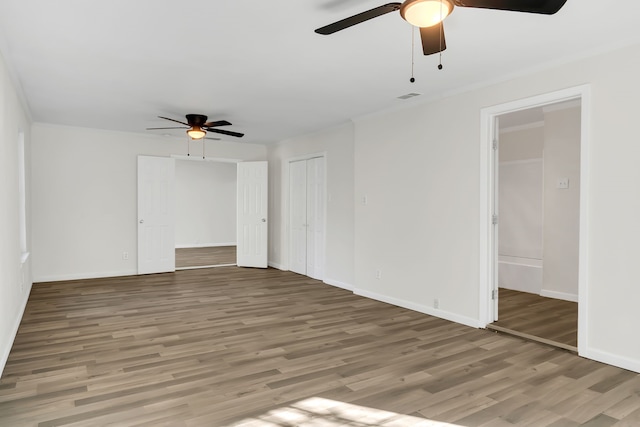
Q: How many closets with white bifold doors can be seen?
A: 1